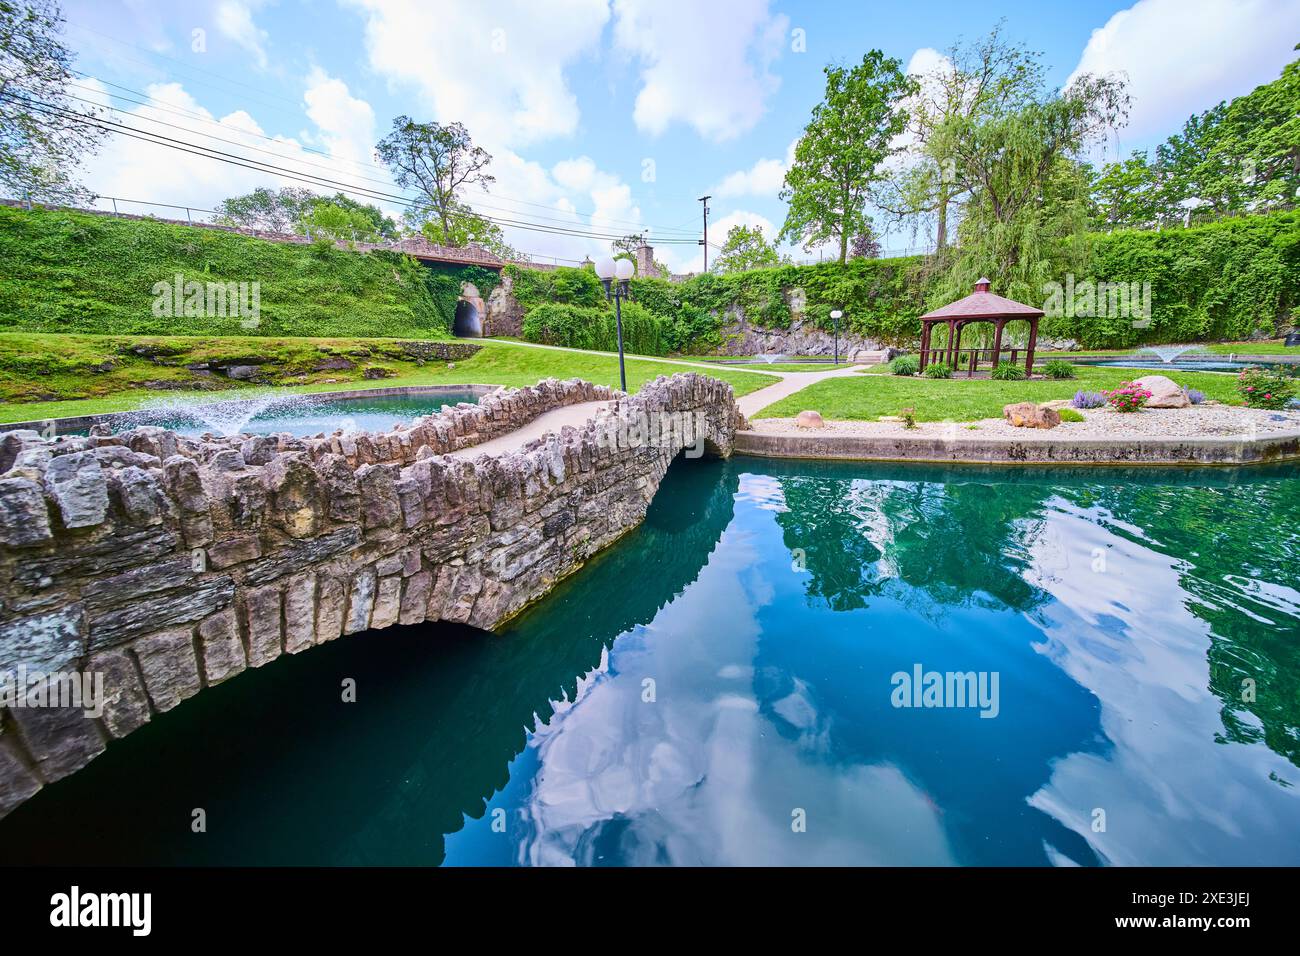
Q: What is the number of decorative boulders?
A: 3